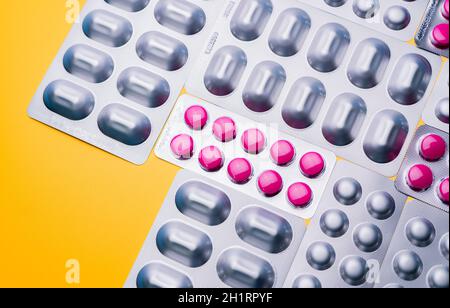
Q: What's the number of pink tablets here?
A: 15